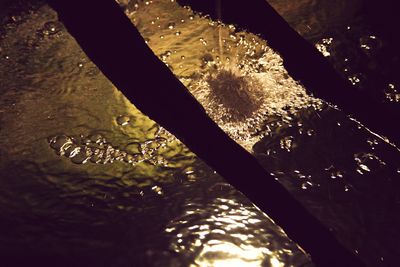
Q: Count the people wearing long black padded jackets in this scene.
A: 0